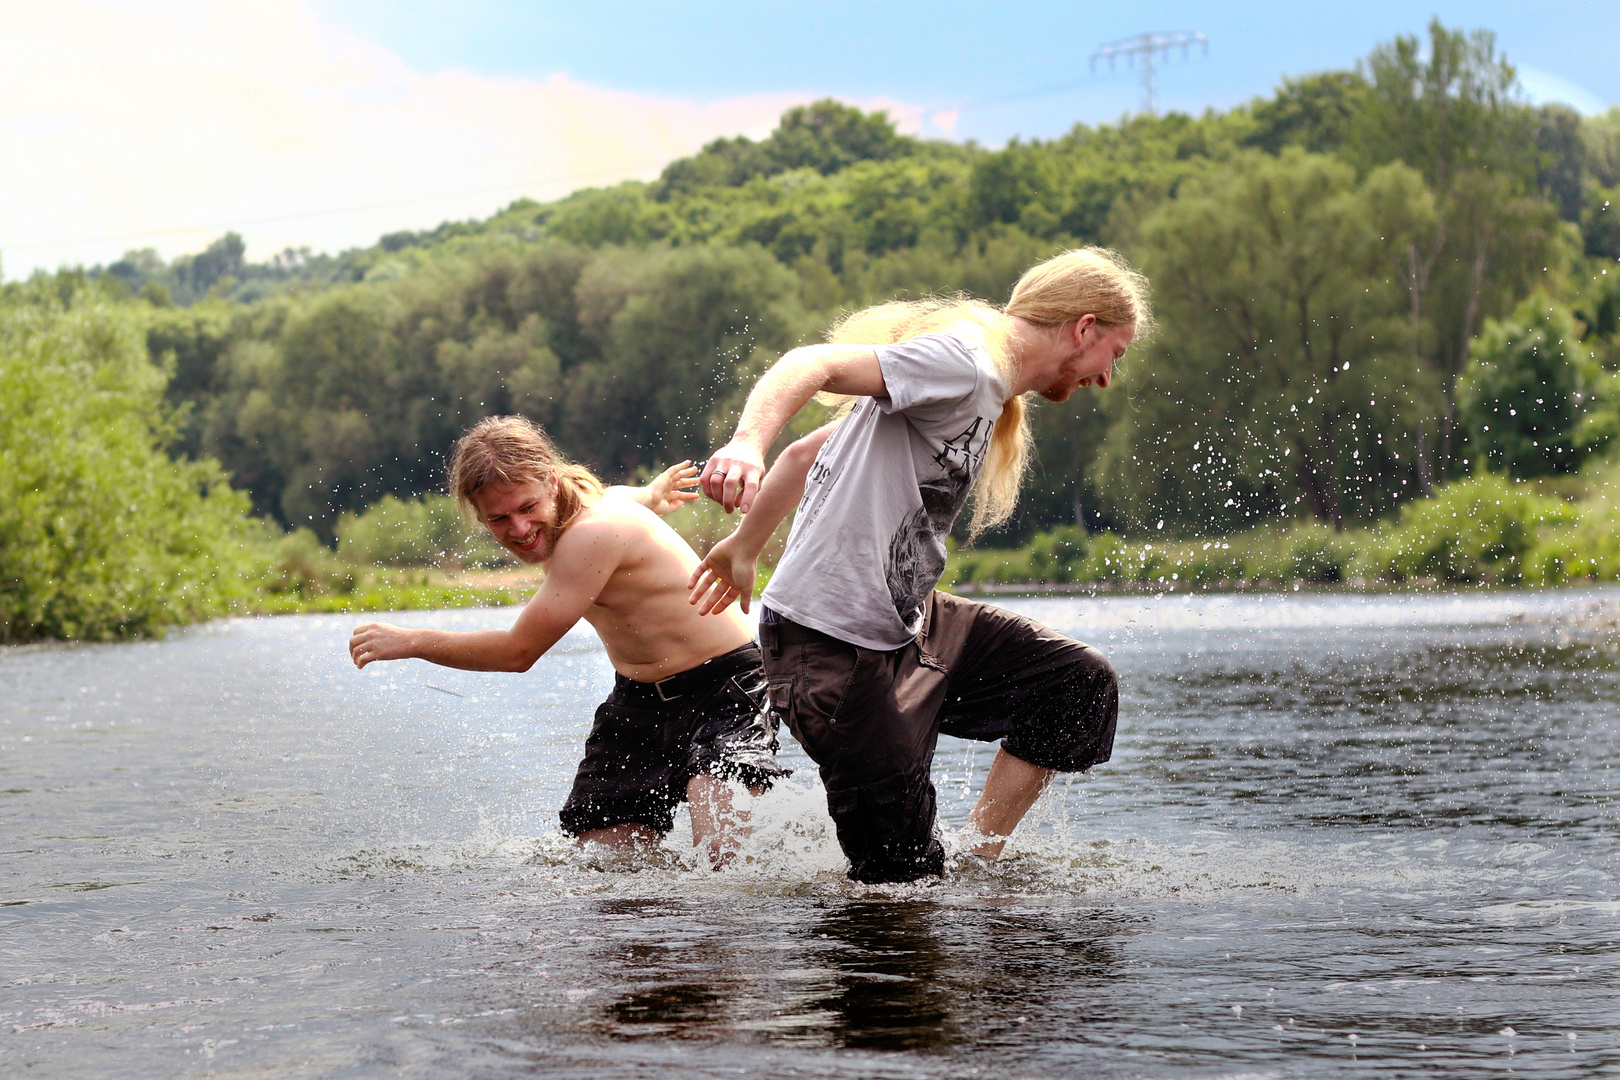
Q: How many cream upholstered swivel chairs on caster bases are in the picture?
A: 0